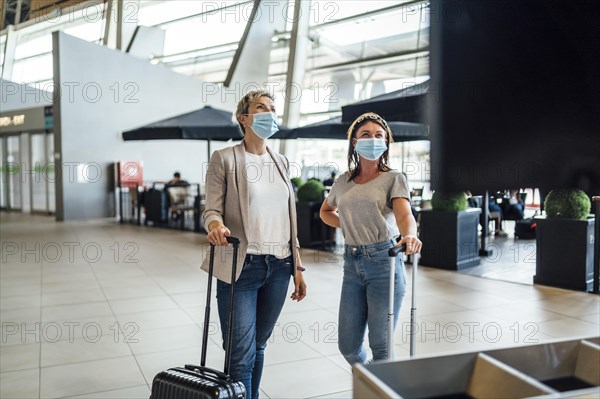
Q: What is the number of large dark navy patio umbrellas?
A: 3